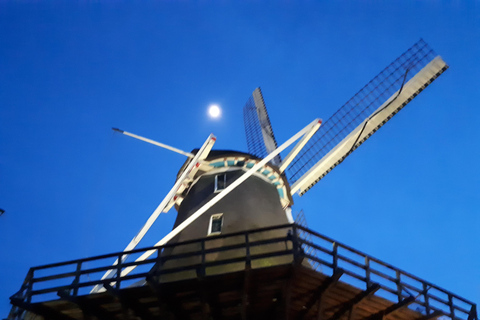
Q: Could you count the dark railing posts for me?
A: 13